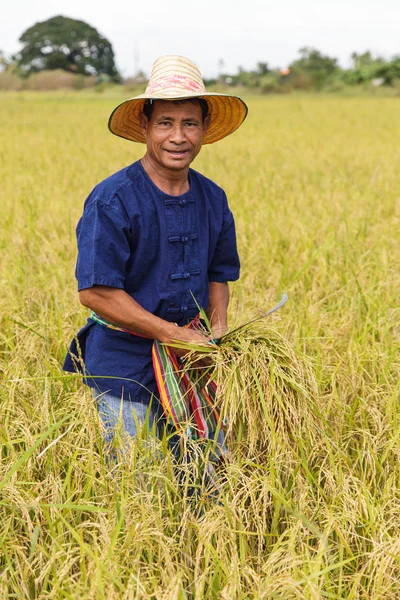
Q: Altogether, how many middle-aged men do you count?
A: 1